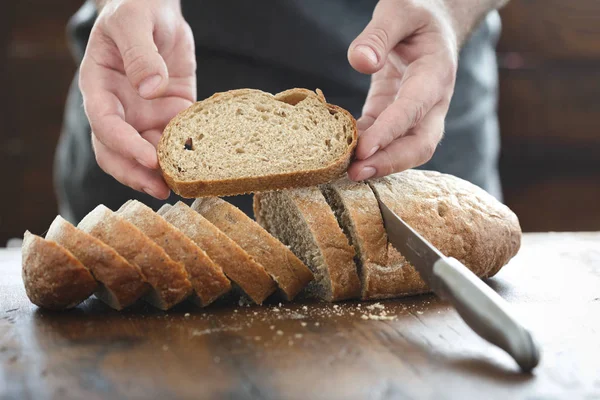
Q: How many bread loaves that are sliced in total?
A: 1